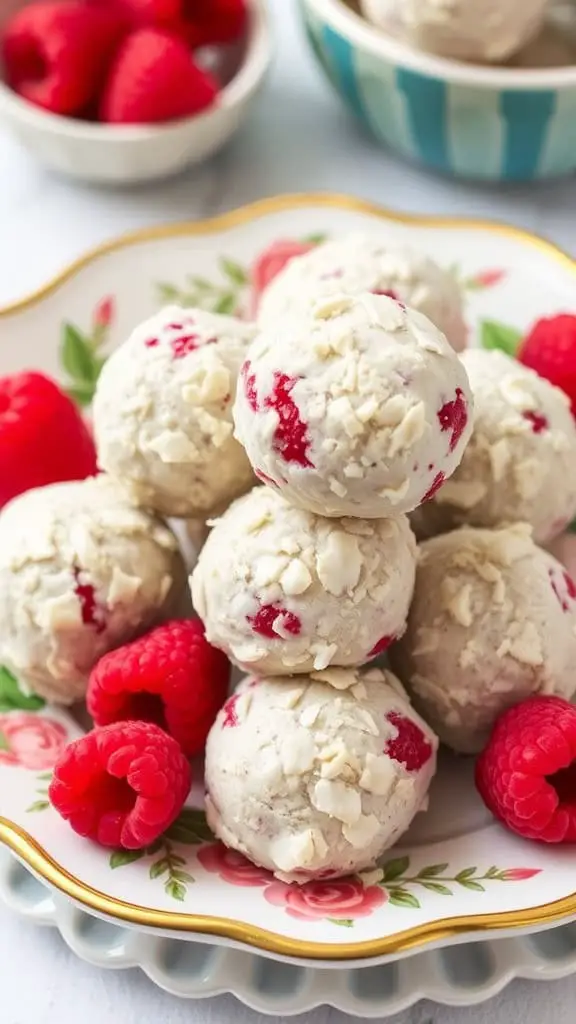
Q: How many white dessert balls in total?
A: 9